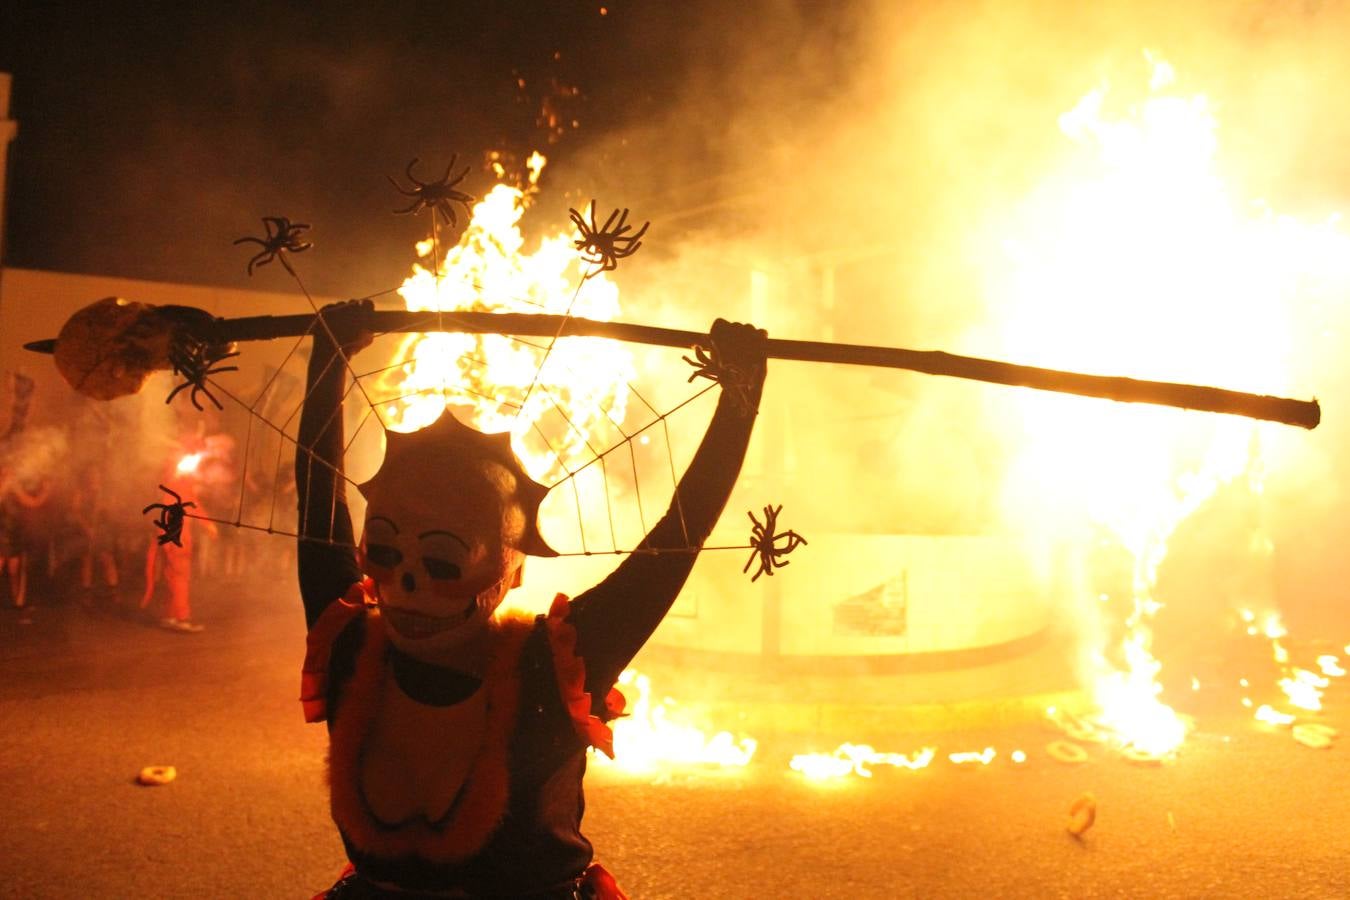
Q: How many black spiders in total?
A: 7